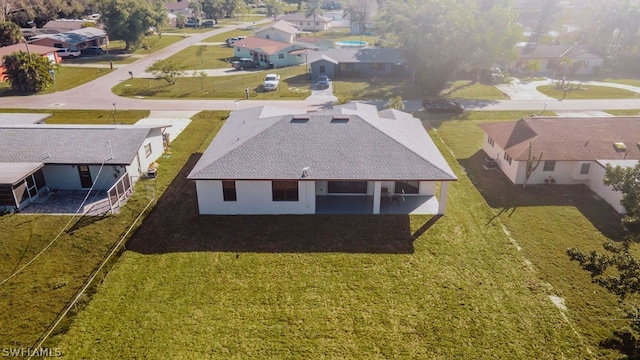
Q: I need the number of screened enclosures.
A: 1